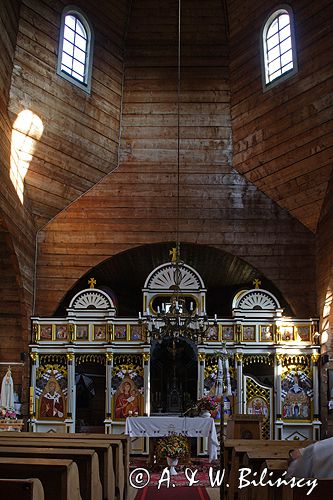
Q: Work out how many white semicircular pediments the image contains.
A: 3